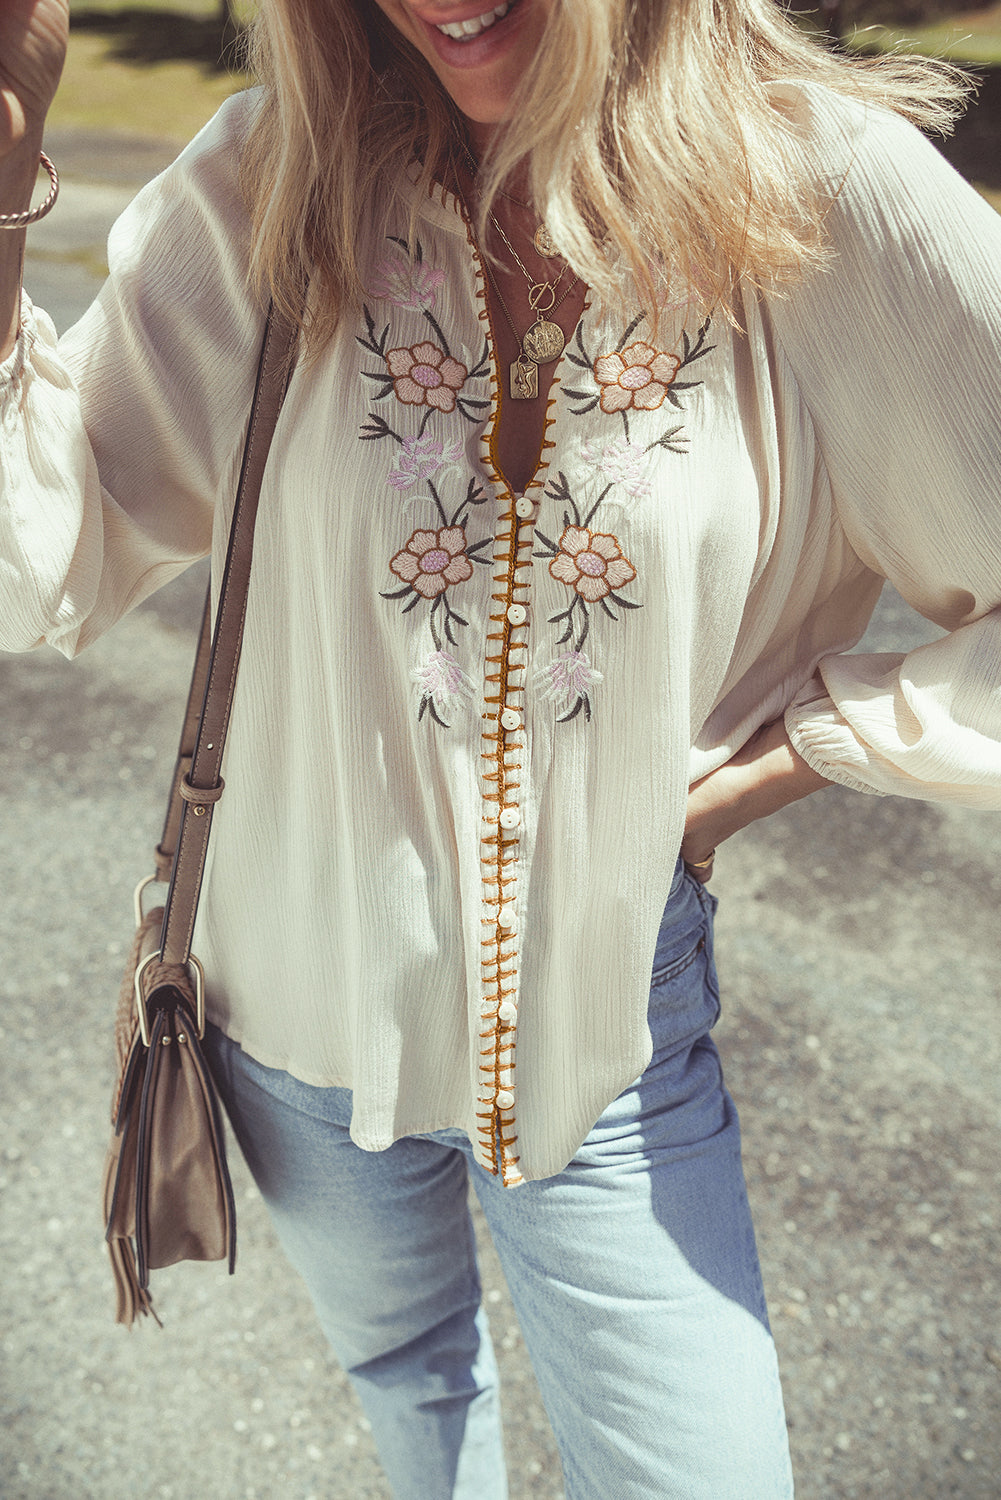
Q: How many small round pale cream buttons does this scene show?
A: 7